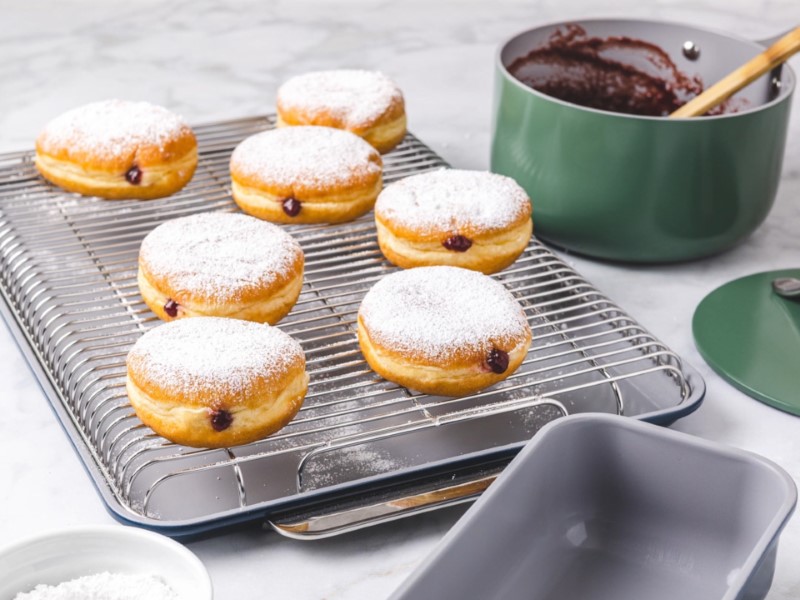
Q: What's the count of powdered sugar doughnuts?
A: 7